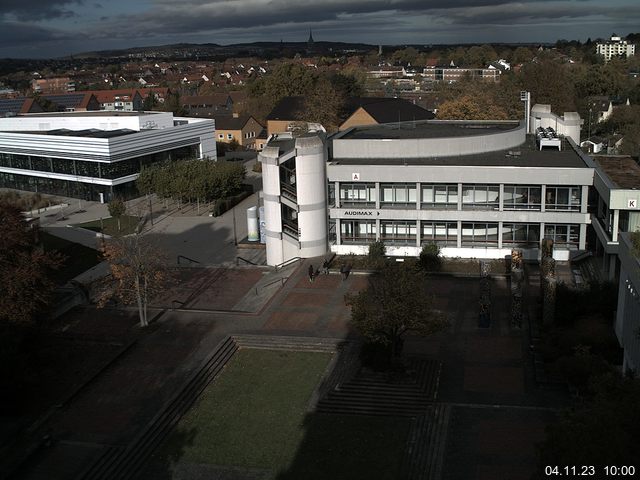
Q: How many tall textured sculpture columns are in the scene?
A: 3